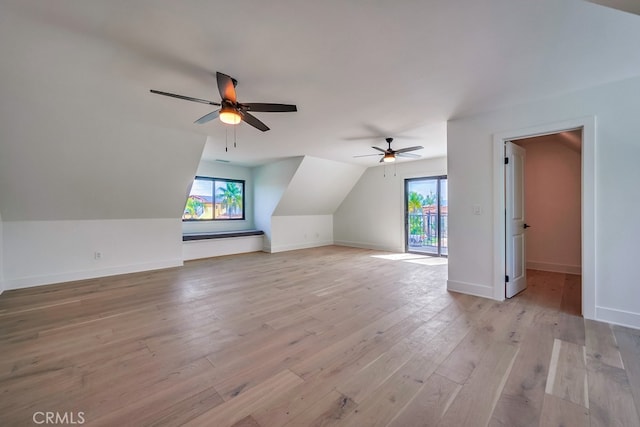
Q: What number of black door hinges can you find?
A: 2